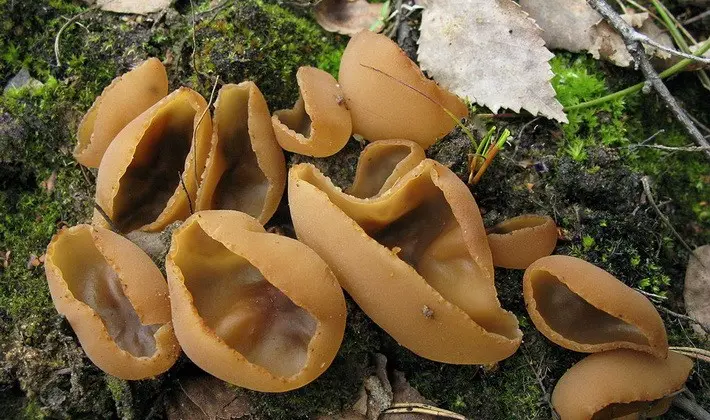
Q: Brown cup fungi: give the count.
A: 12